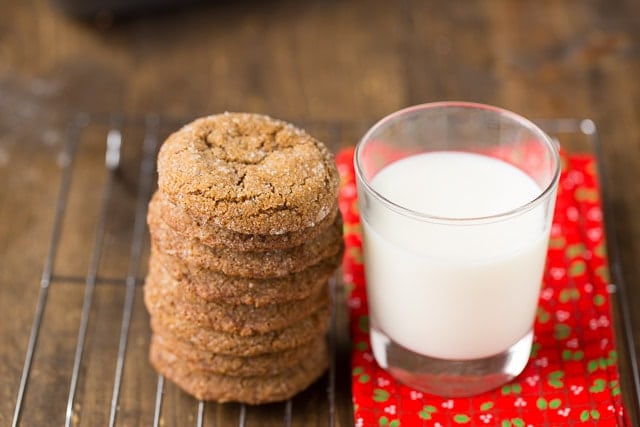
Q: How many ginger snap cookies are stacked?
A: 8